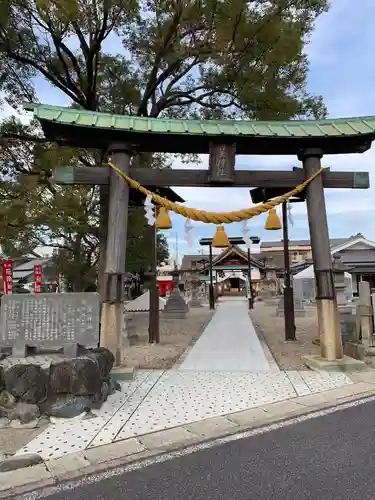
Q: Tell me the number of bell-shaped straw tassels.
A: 3